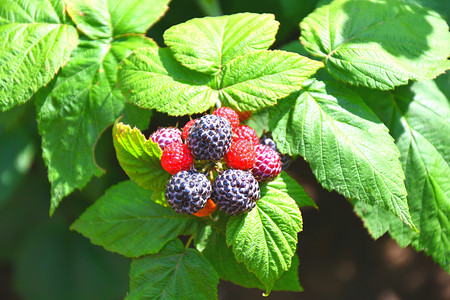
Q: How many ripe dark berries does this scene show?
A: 3